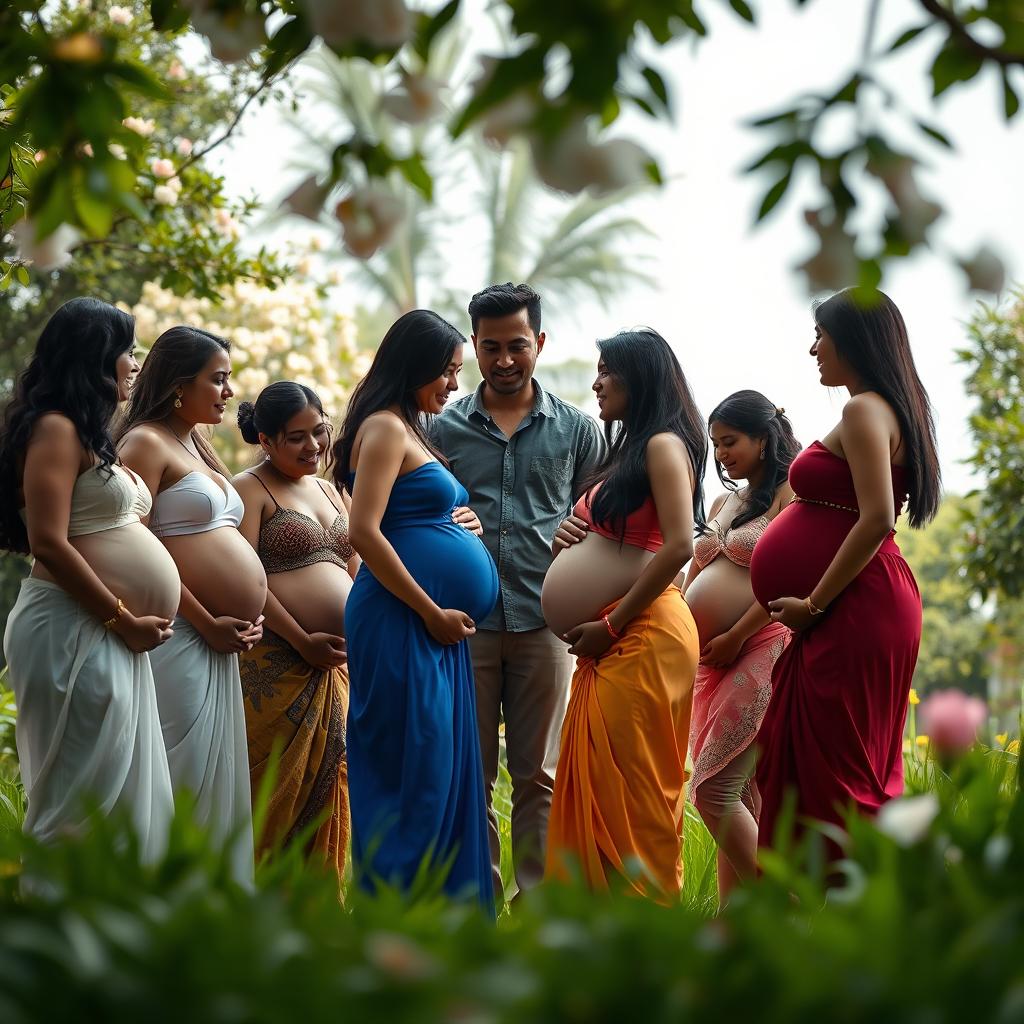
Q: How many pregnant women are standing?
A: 7